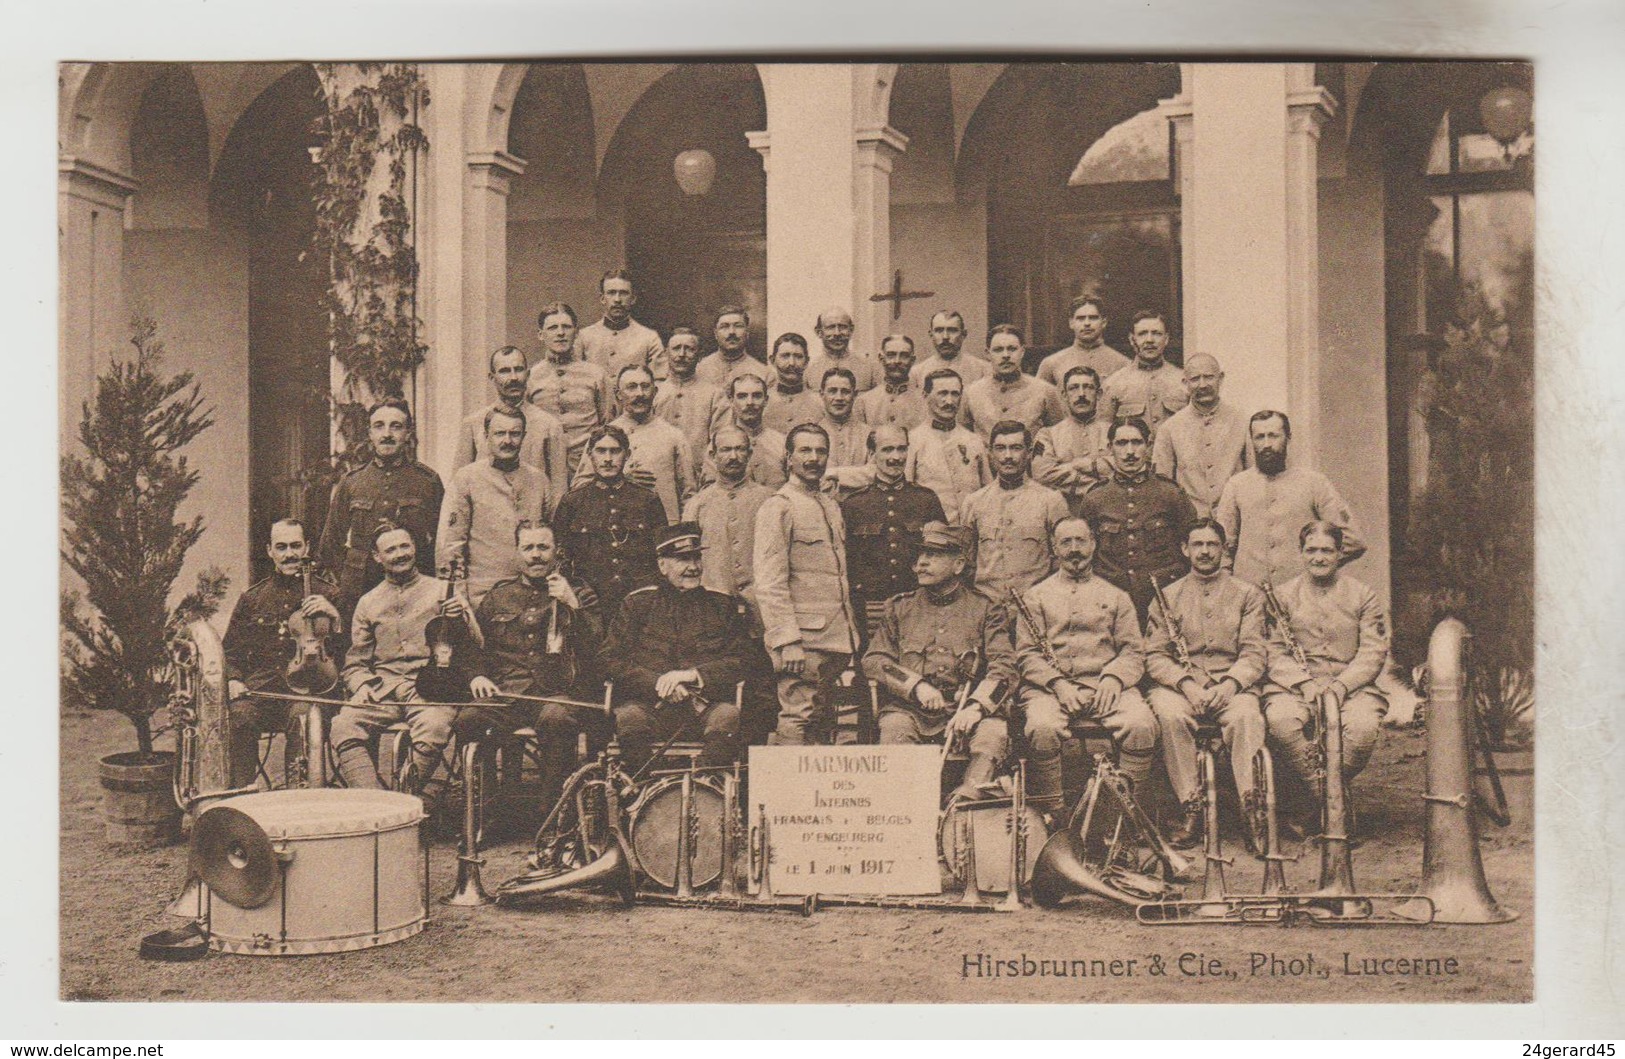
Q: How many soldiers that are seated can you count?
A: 8